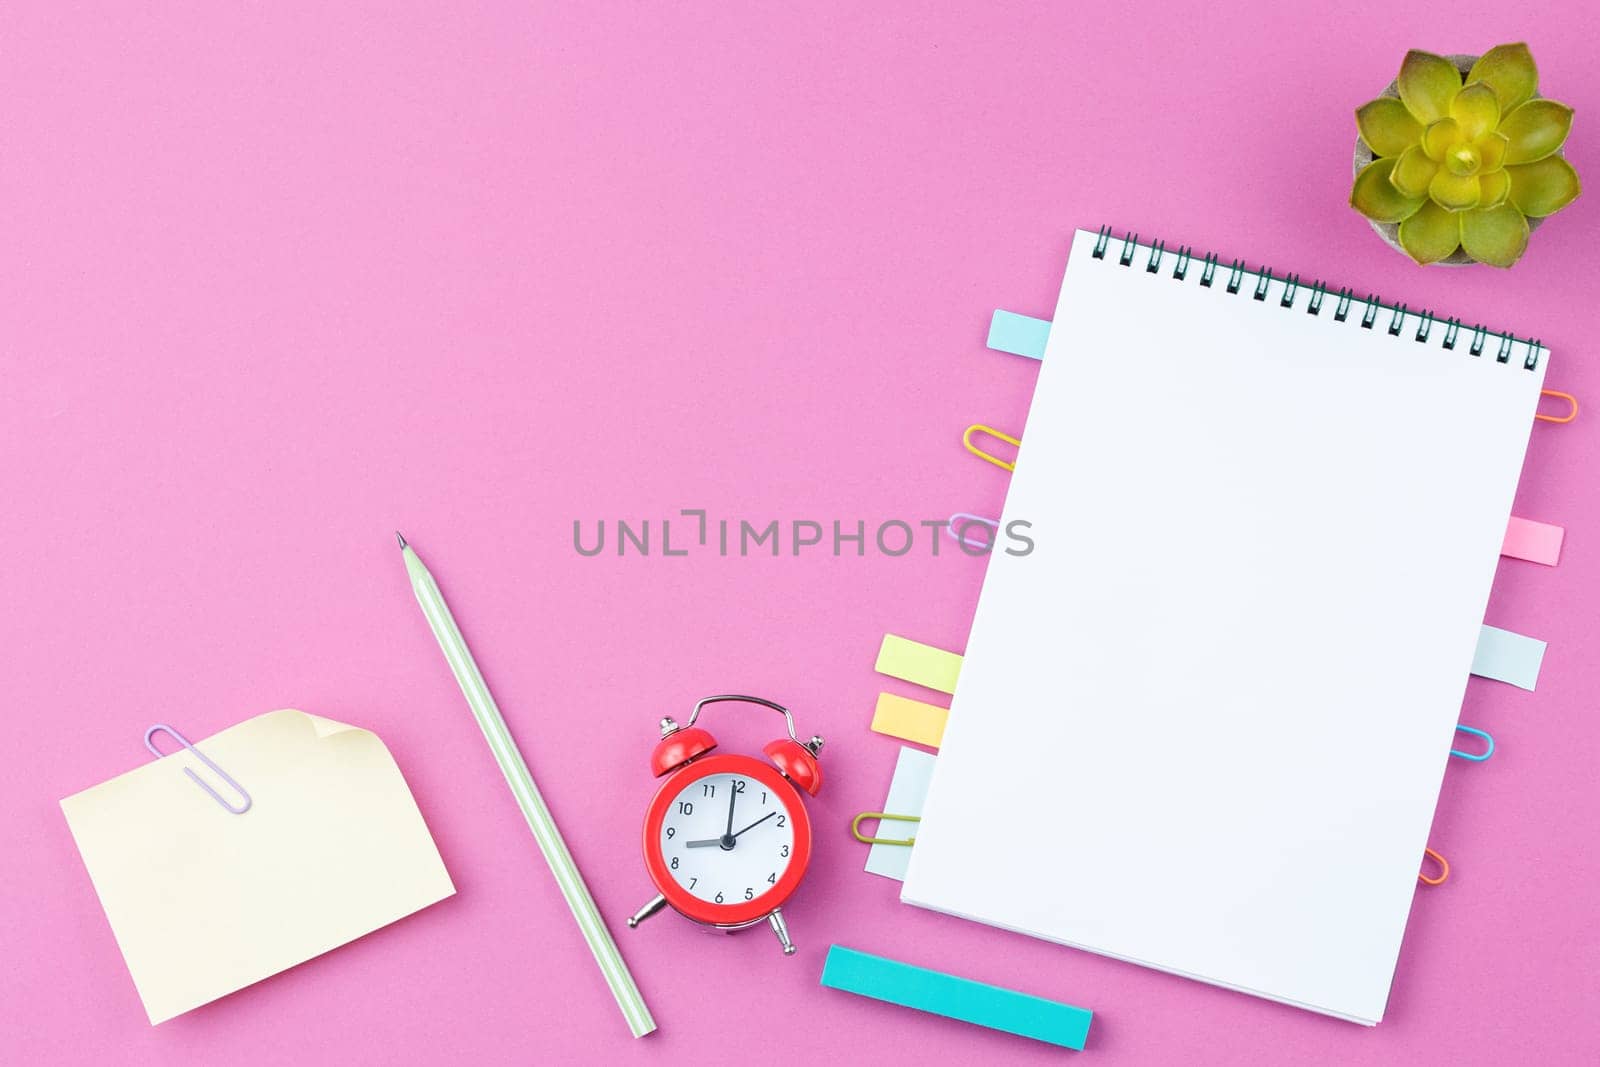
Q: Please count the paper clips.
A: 7